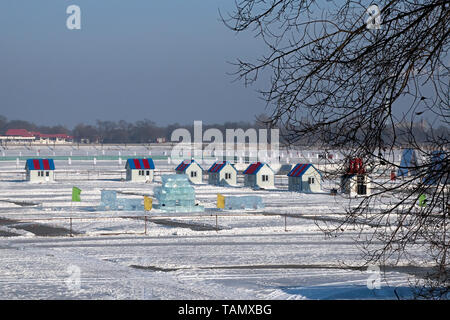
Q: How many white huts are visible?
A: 7